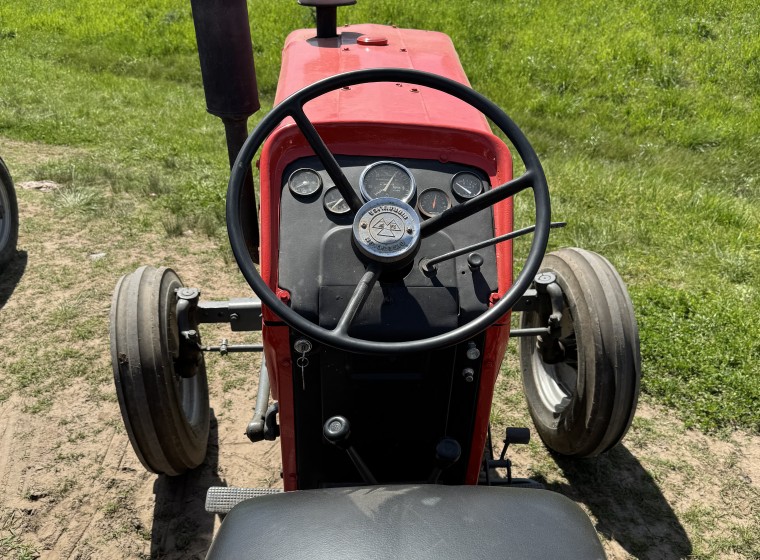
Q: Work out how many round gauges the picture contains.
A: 5